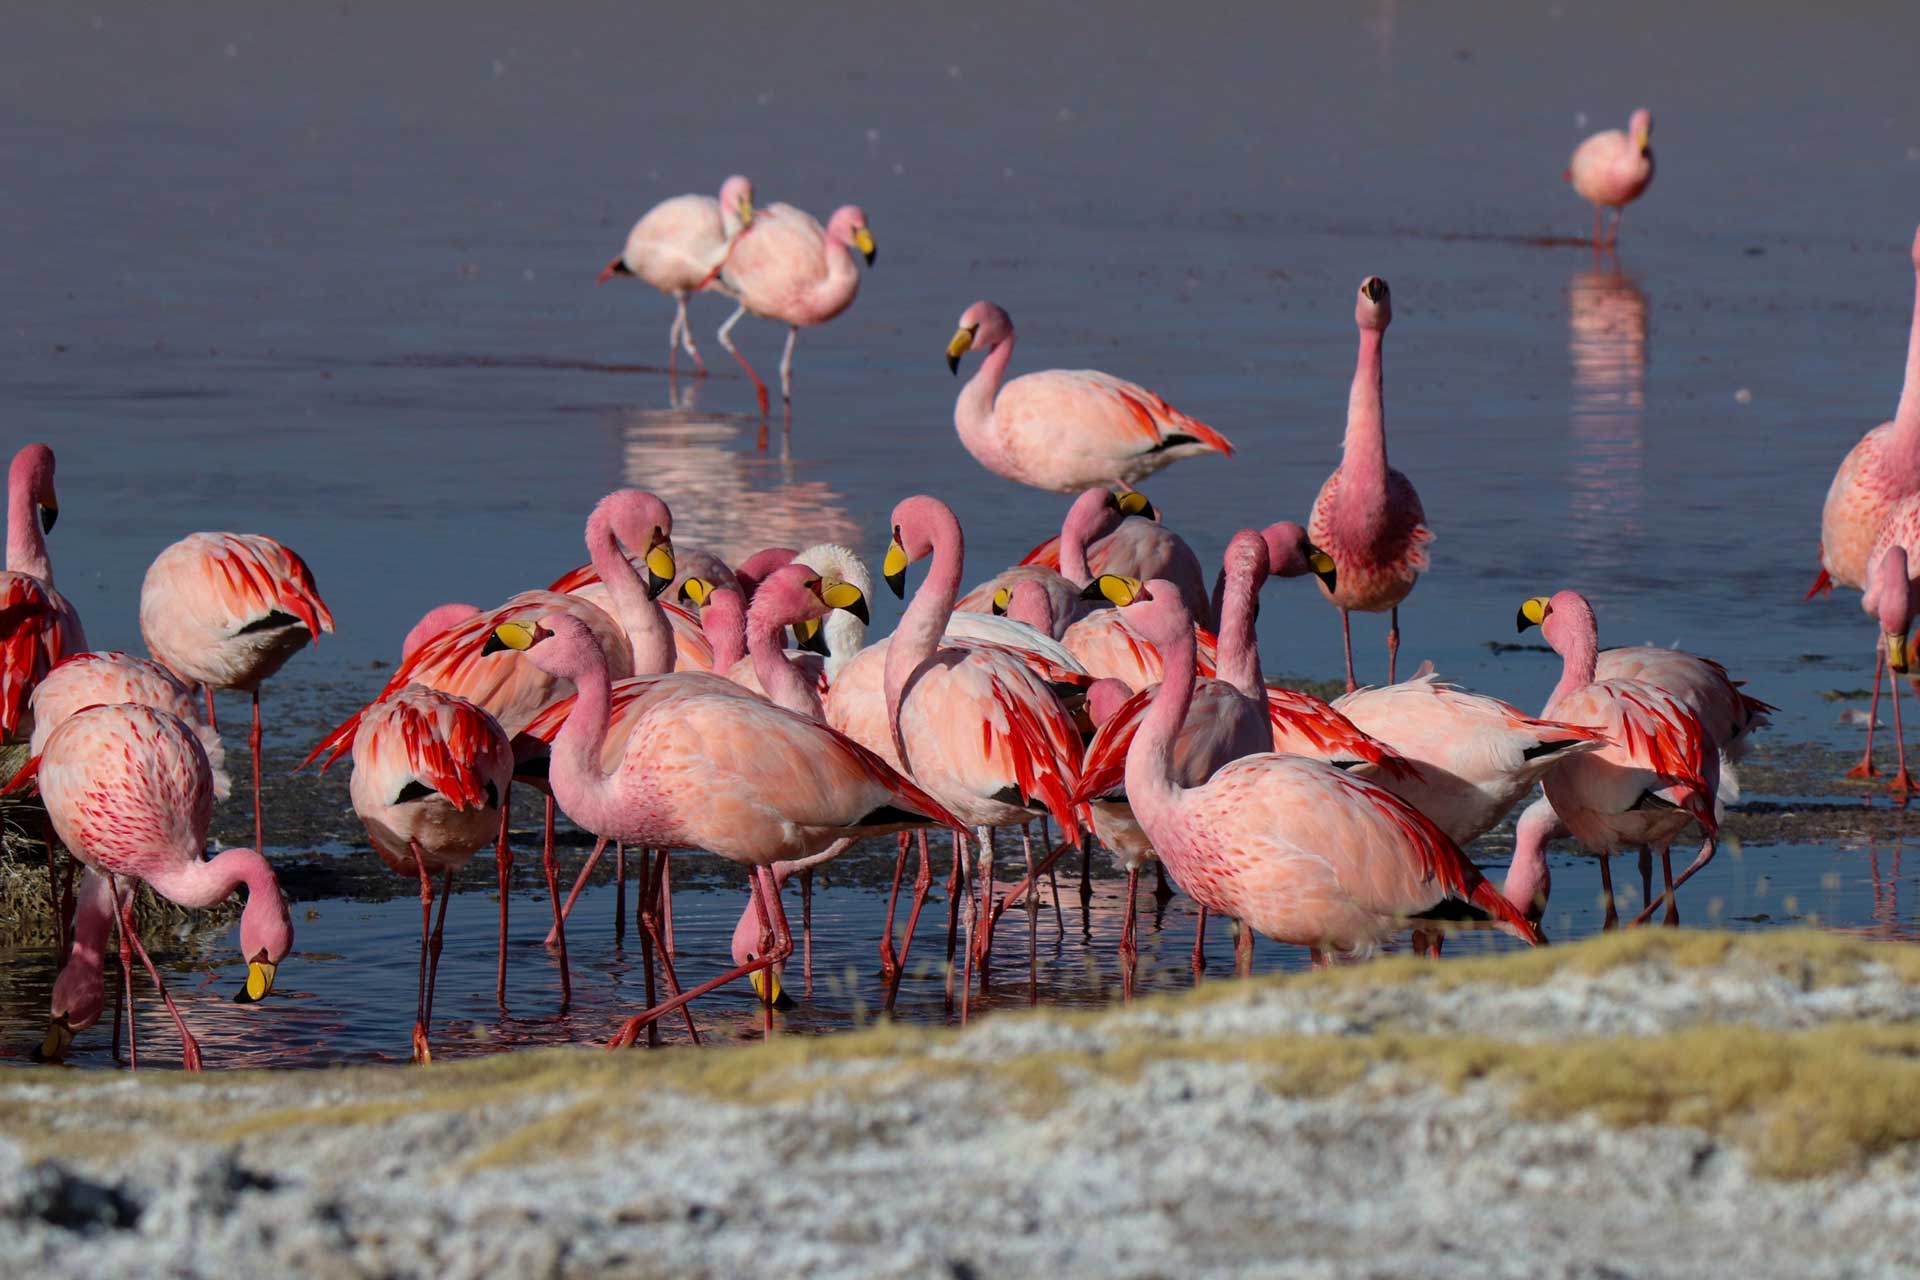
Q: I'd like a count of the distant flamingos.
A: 3